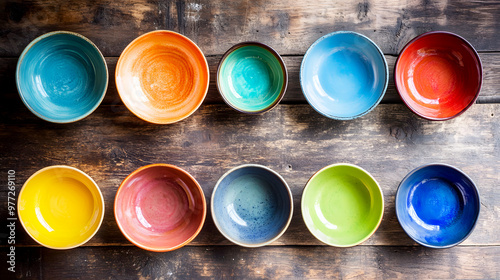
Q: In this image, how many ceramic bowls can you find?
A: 10